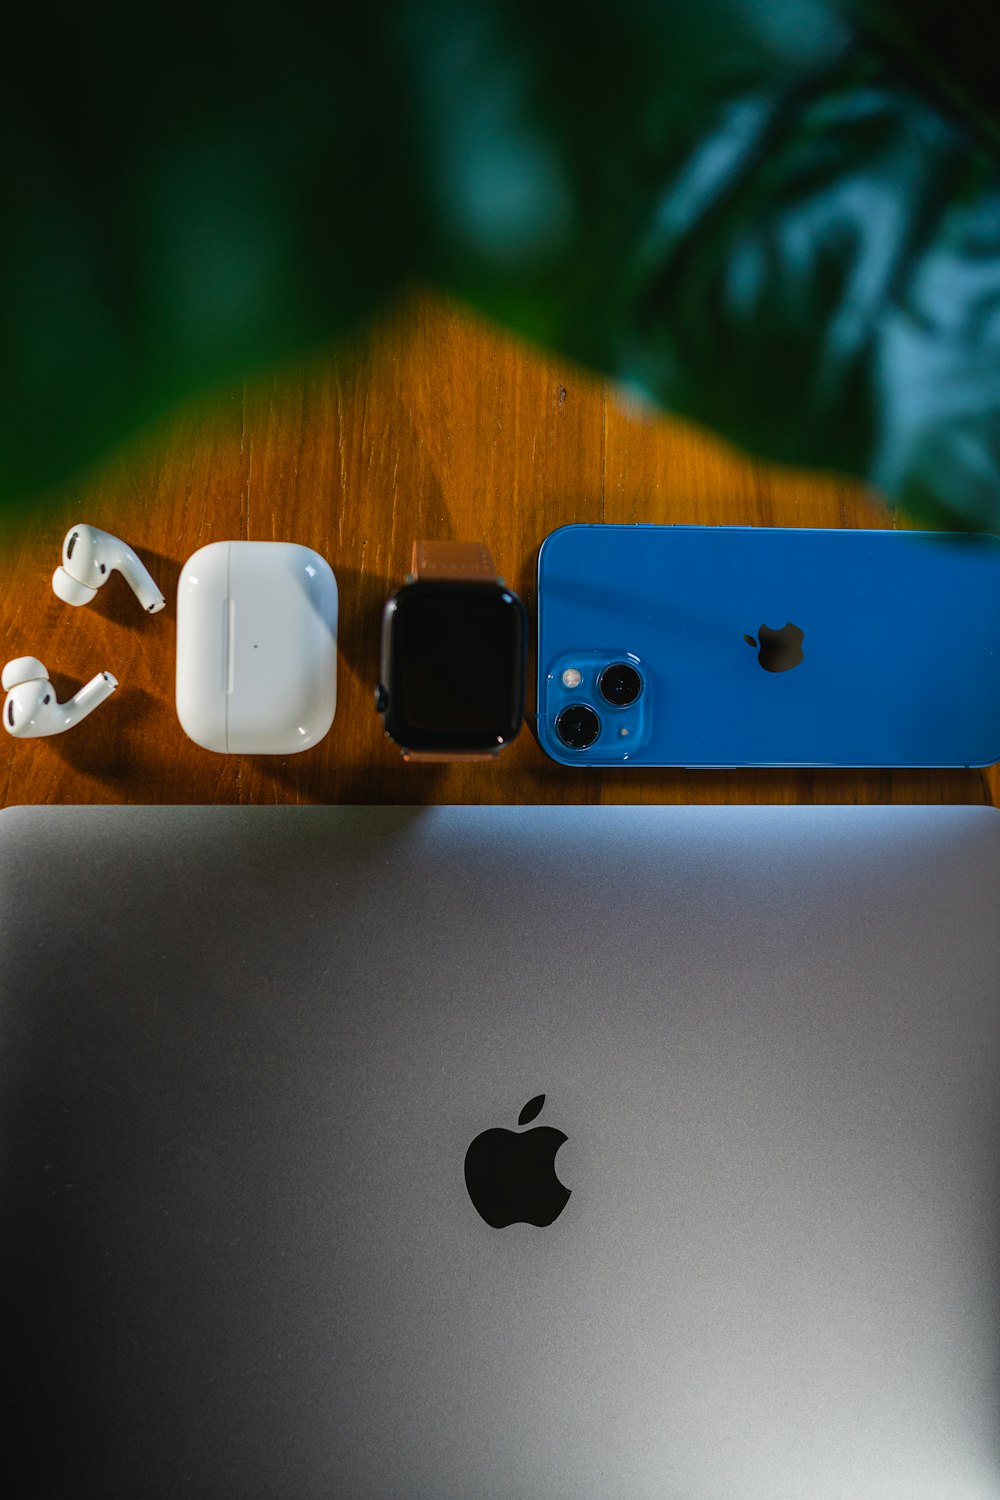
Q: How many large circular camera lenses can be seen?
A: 2